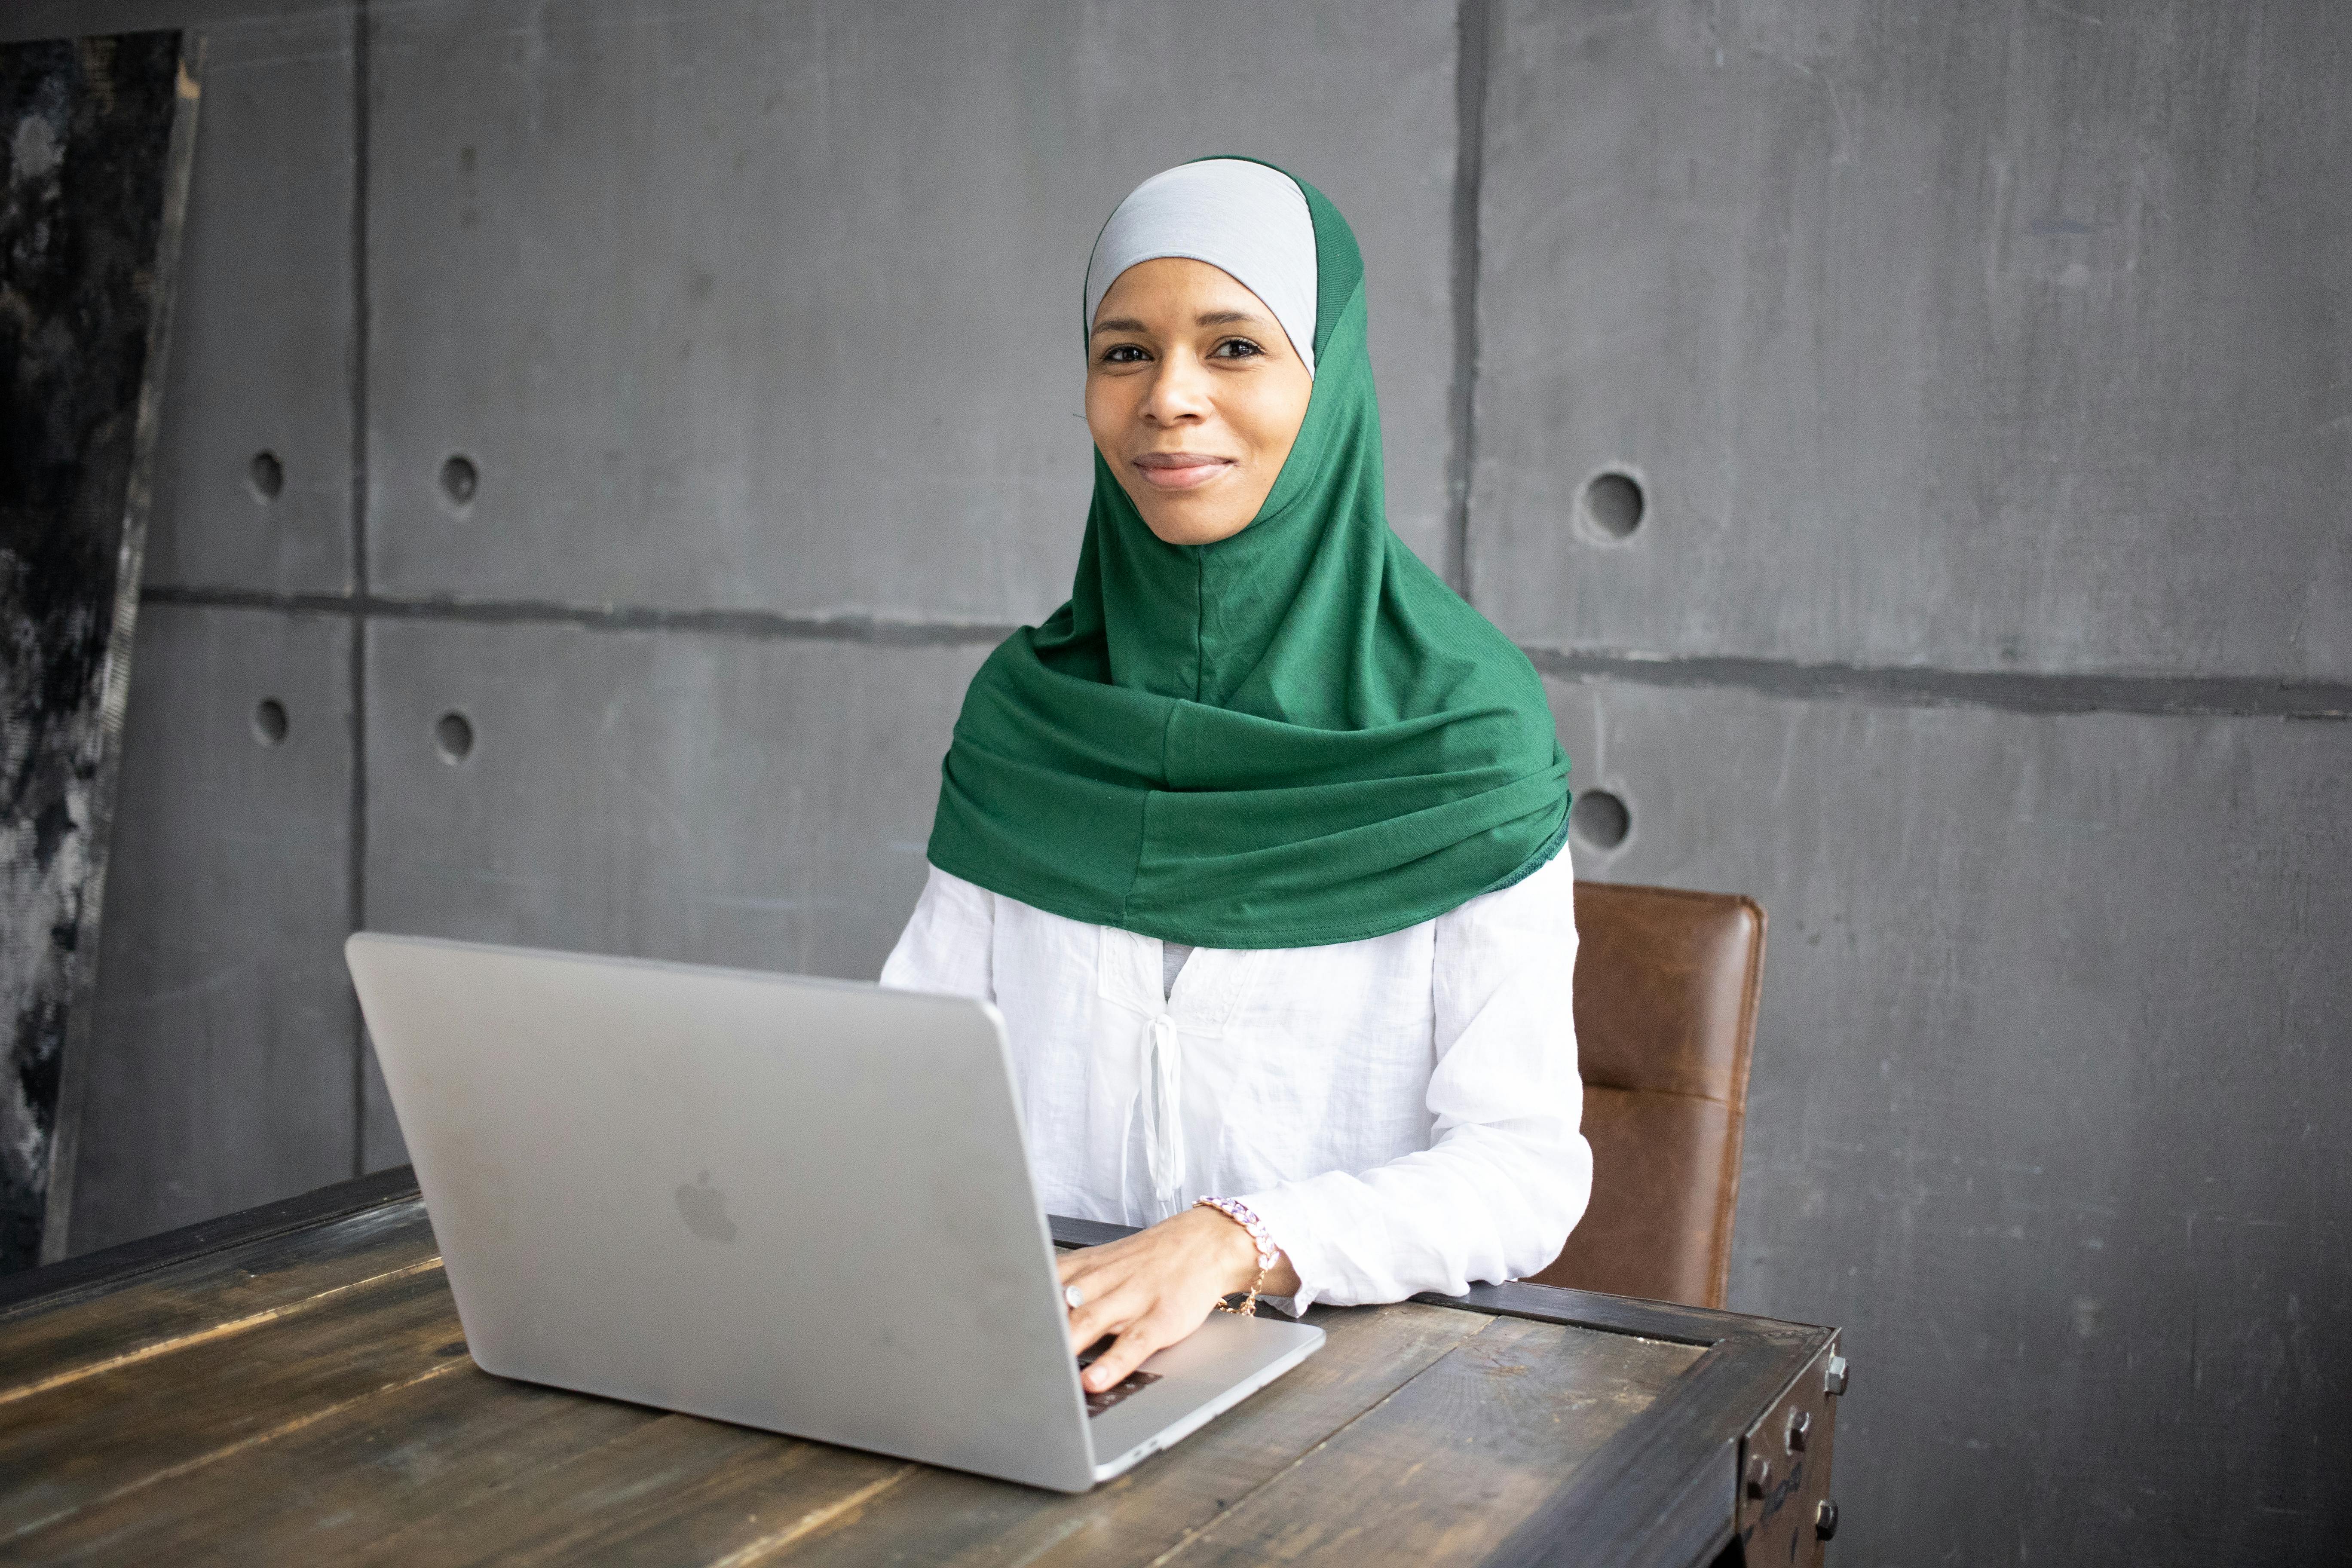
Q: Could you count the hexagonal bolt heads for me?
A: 4